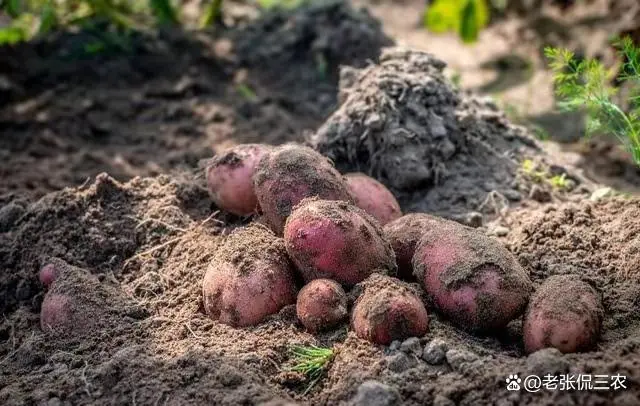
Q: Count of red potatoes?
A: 12